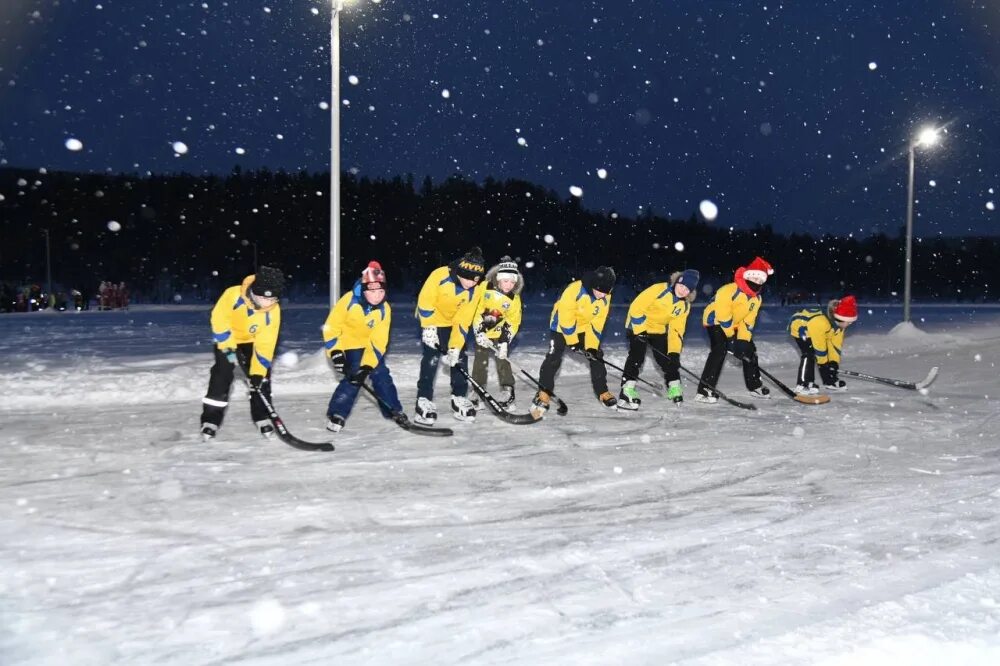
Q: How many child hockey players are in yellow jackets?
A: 8